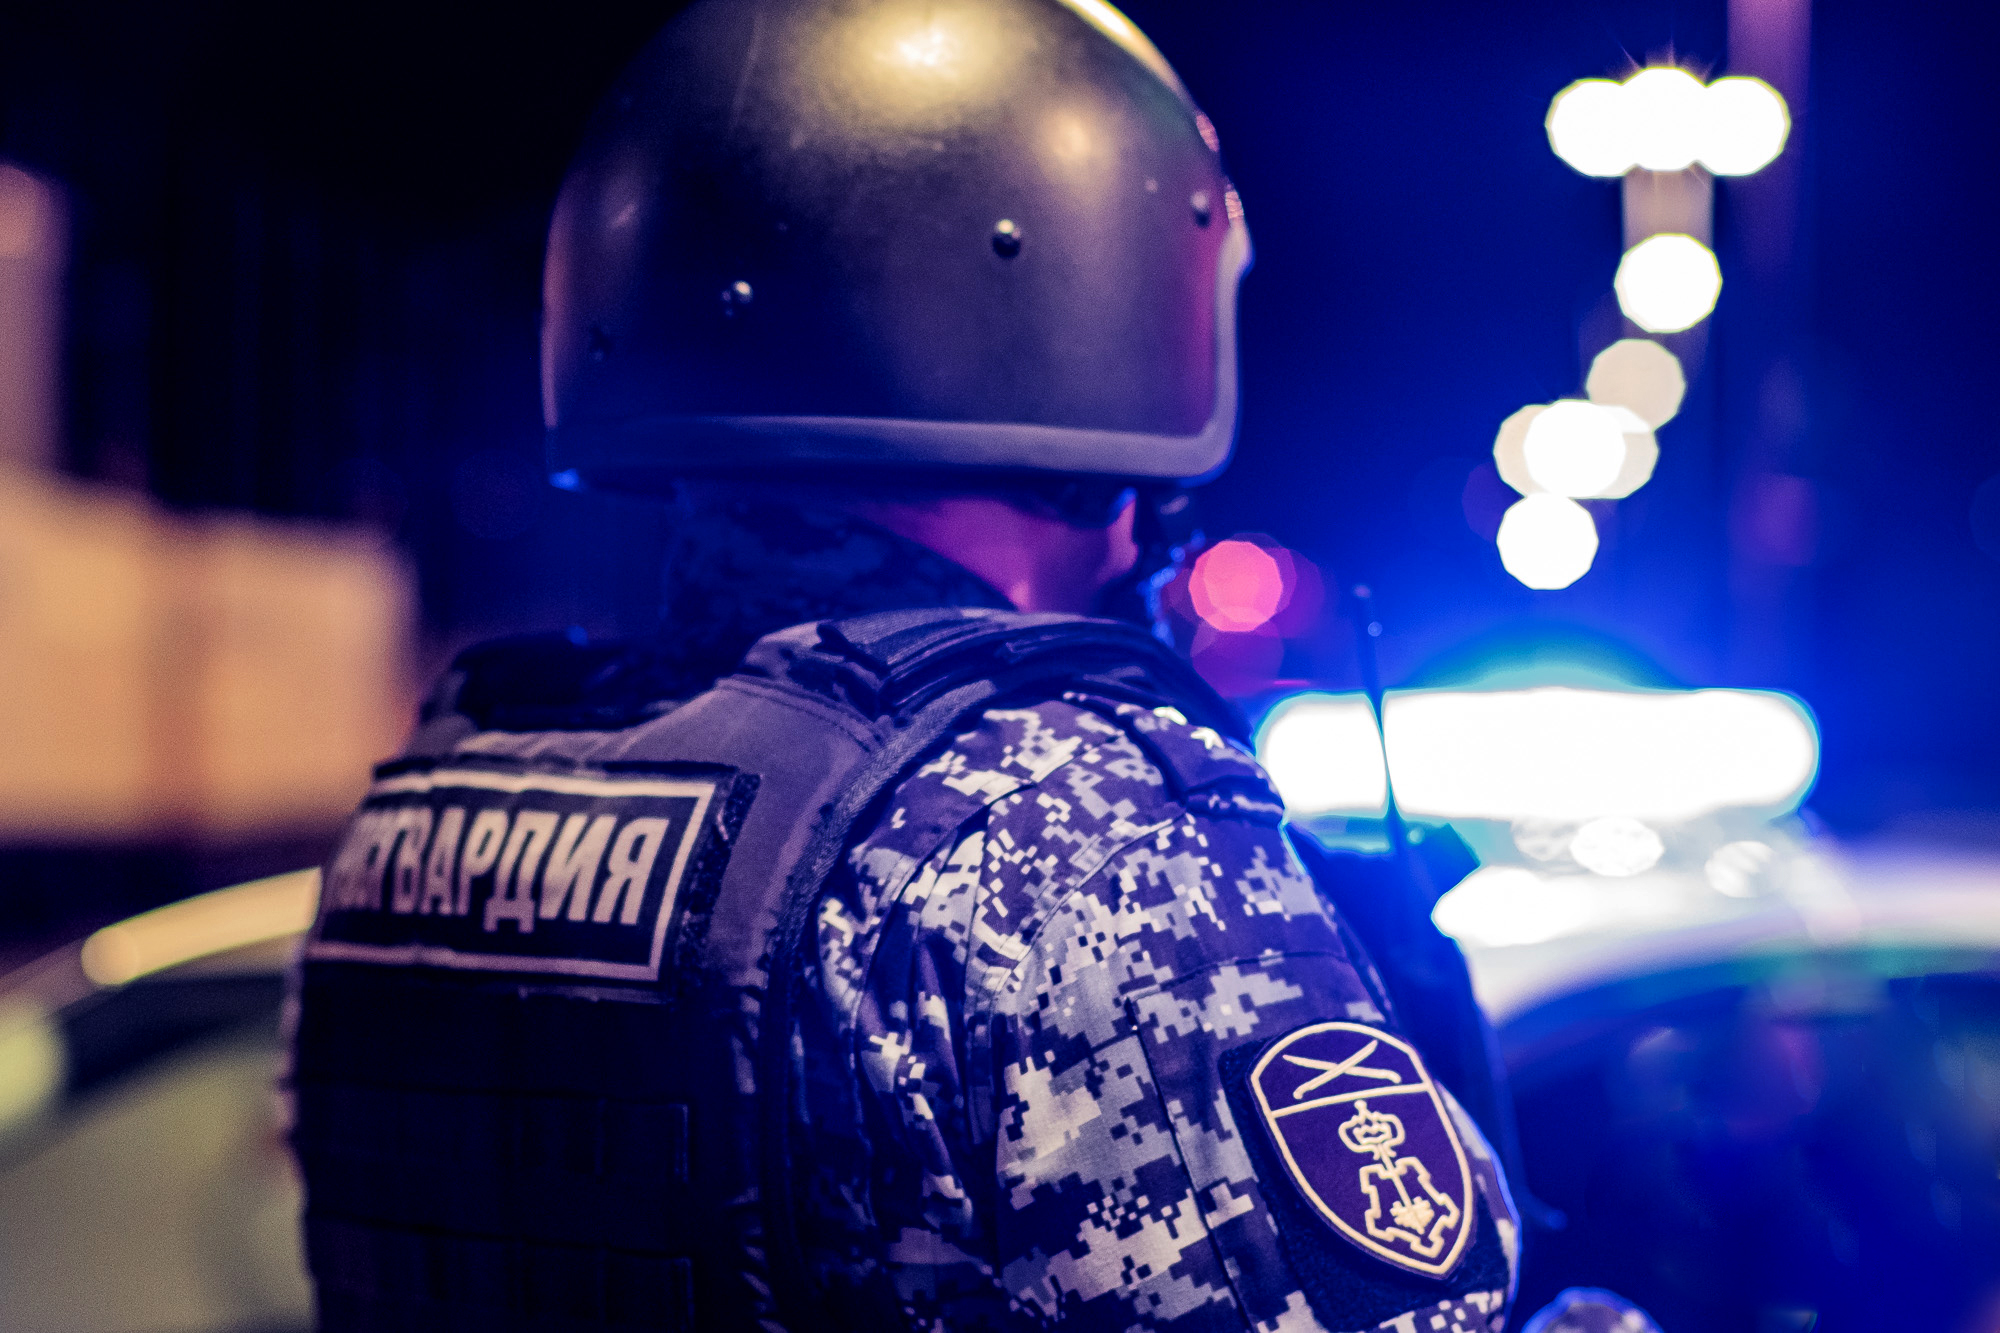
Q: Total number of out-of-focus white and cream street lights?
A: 9